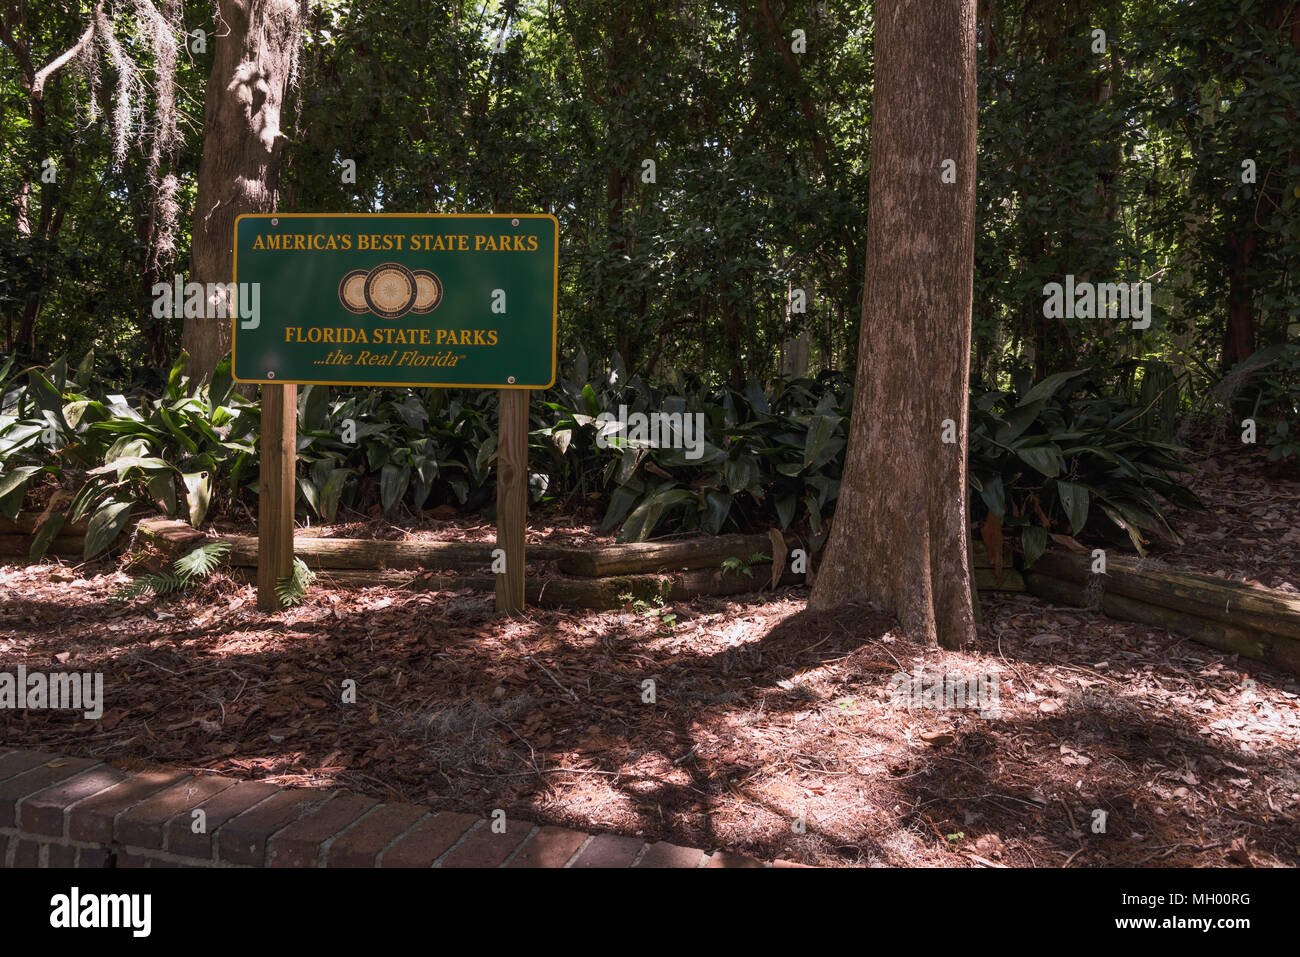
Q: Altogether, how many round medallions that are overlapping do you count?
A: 3